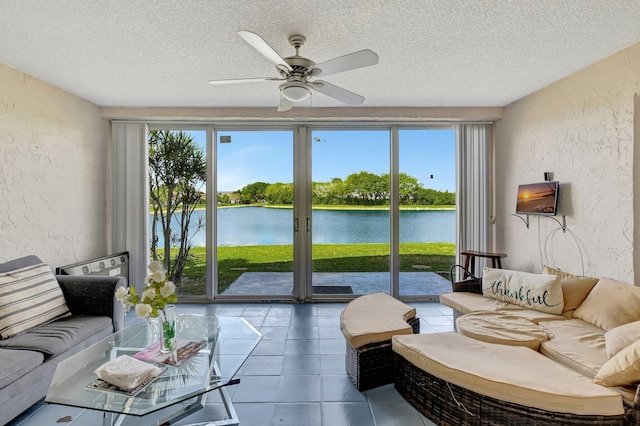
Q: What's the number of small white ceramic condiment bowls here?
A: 0